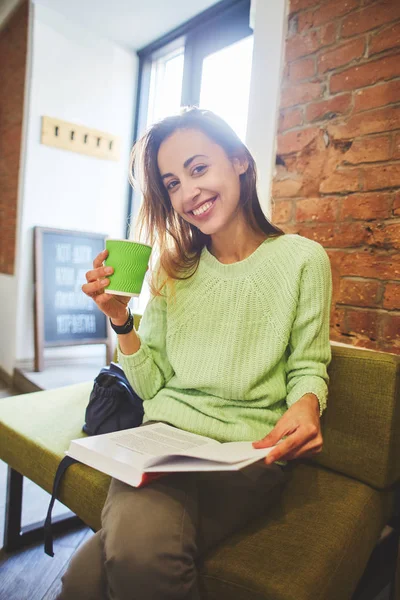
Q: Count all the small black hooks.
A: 5